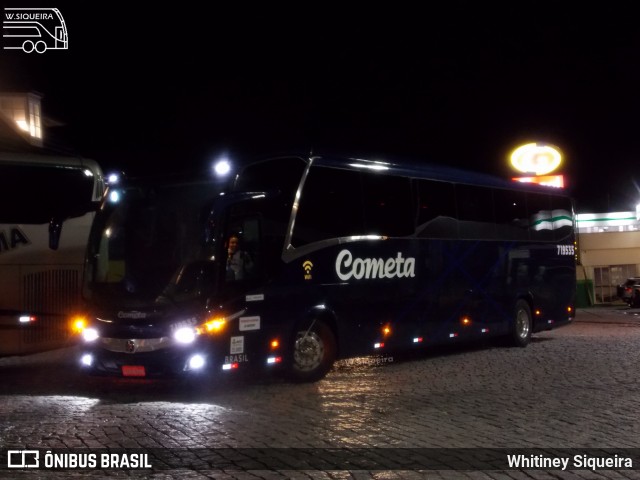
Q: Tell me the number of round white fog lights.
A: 2